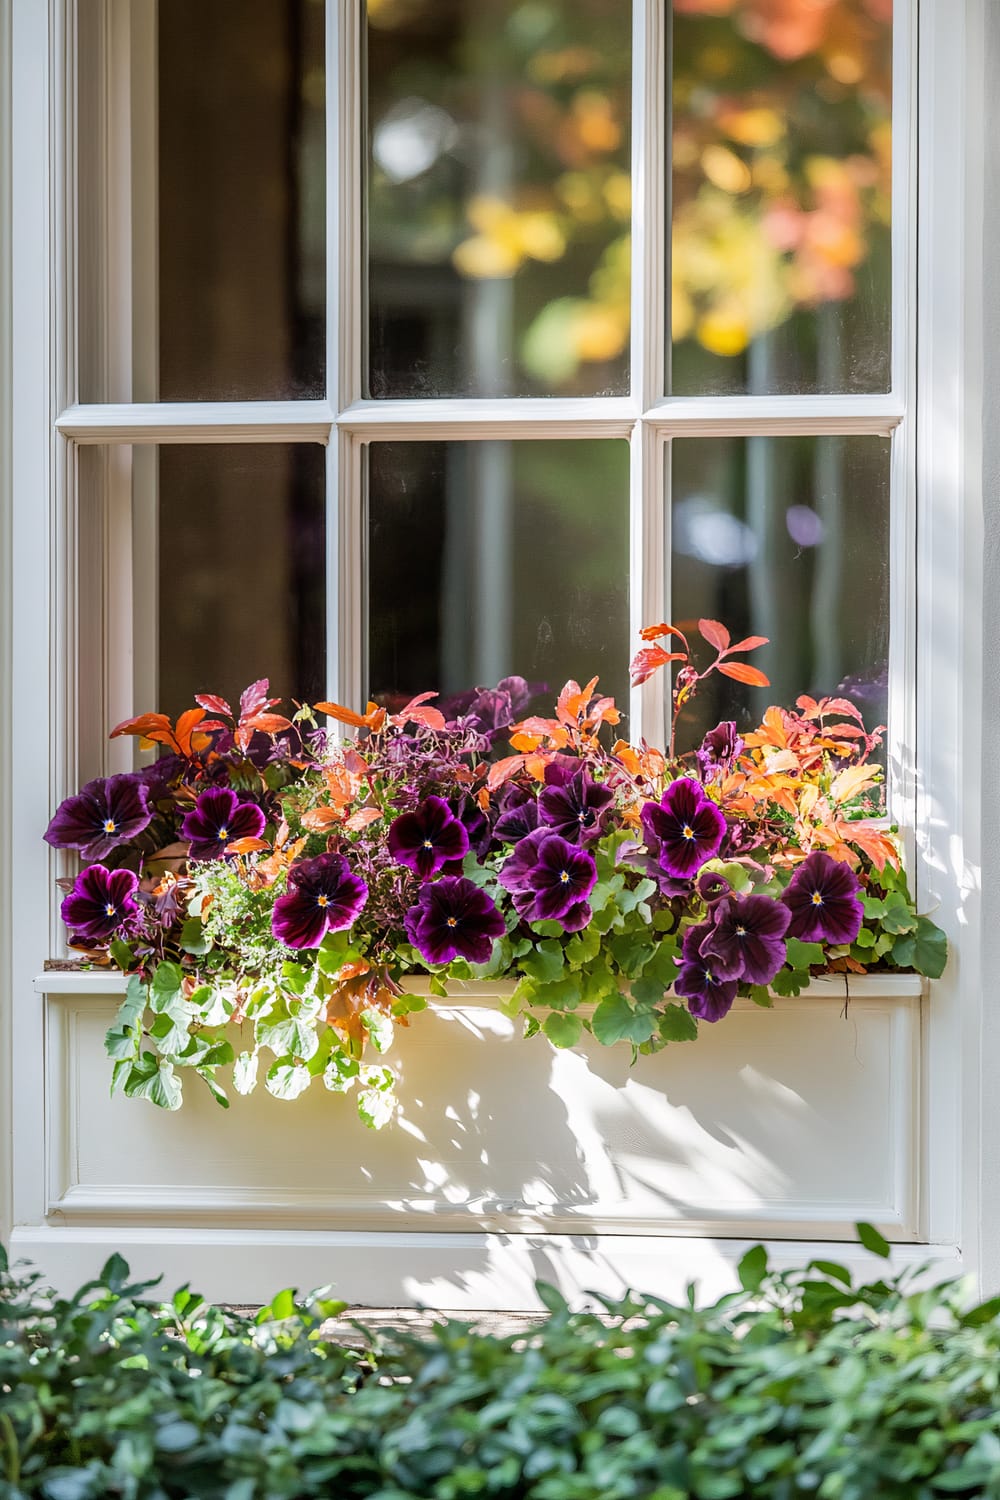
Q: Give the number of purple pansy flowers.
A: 12